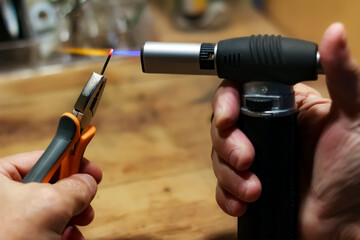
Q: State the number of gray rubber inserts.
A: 1